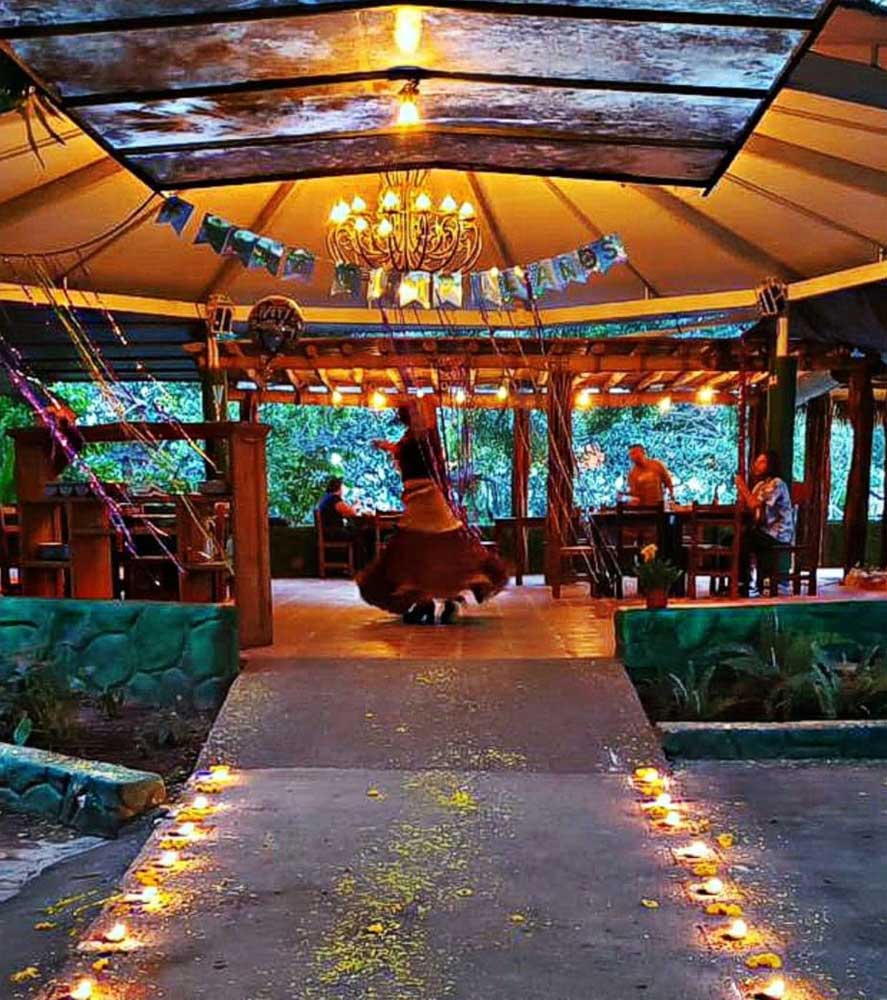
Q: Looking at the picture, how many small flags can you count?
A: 15